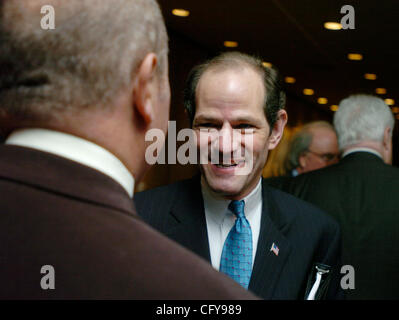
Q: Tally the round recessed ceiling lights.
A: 13